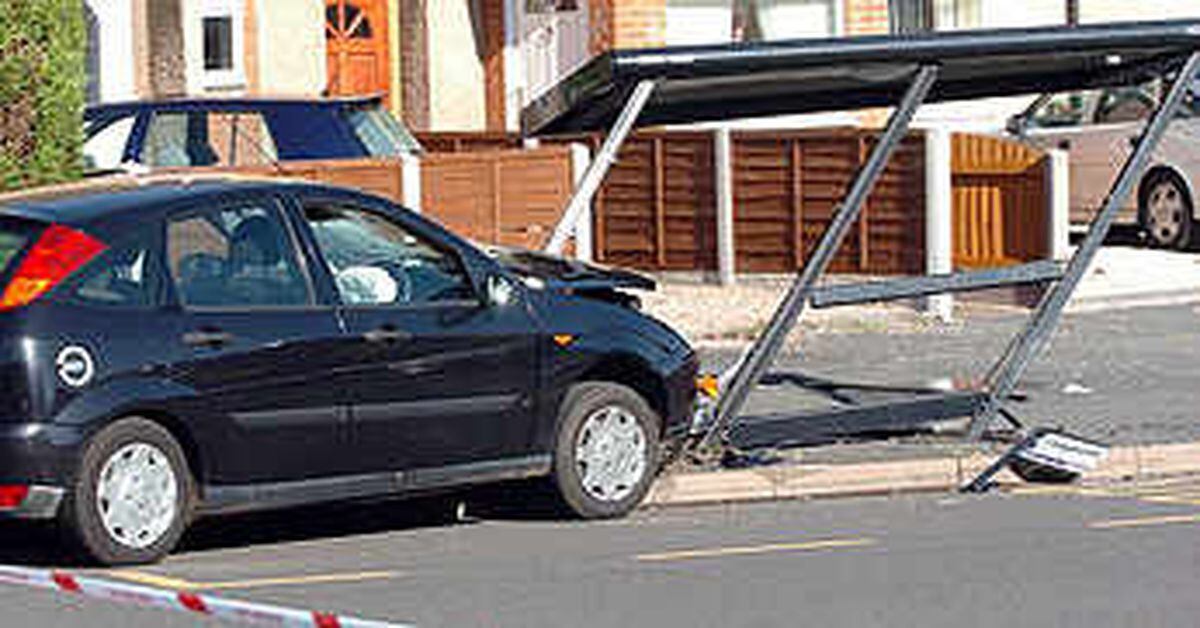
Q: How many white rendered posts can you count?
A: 5